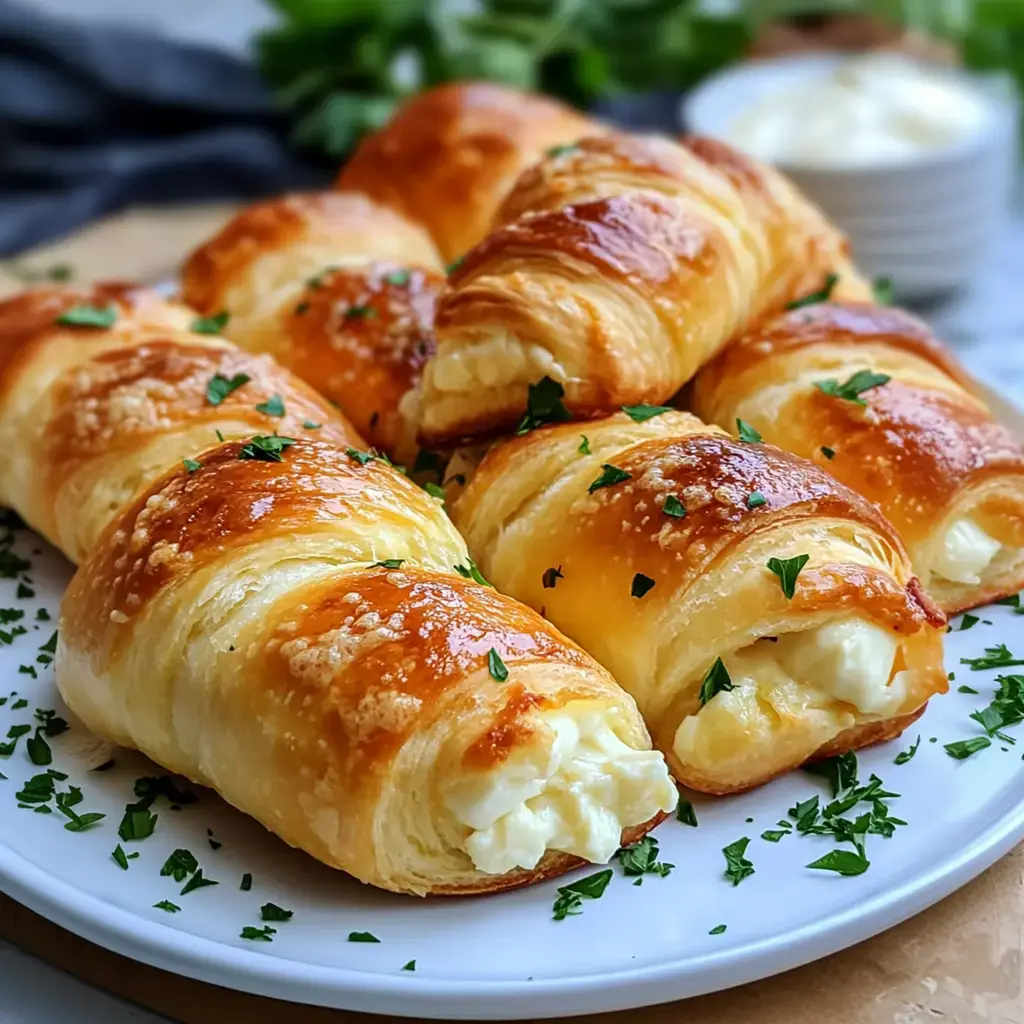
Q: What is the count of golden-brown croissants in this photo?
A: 7